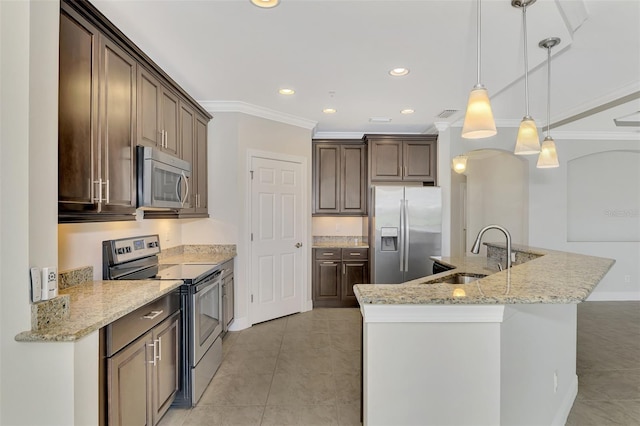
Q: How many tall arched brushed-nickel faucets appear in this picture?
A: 1